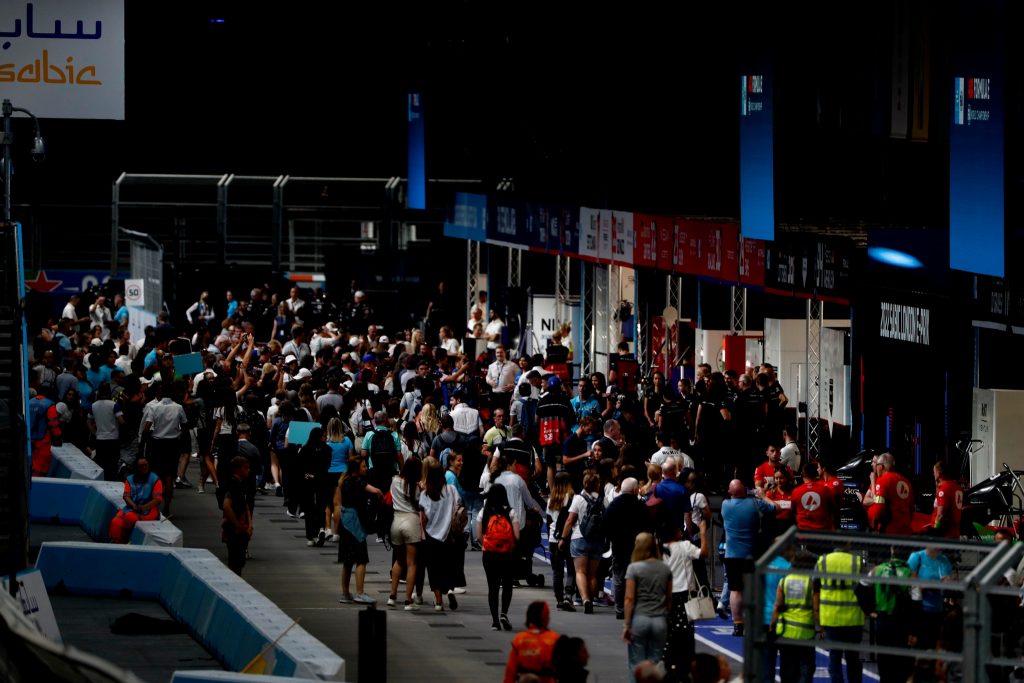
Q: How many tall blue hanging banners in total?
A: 3